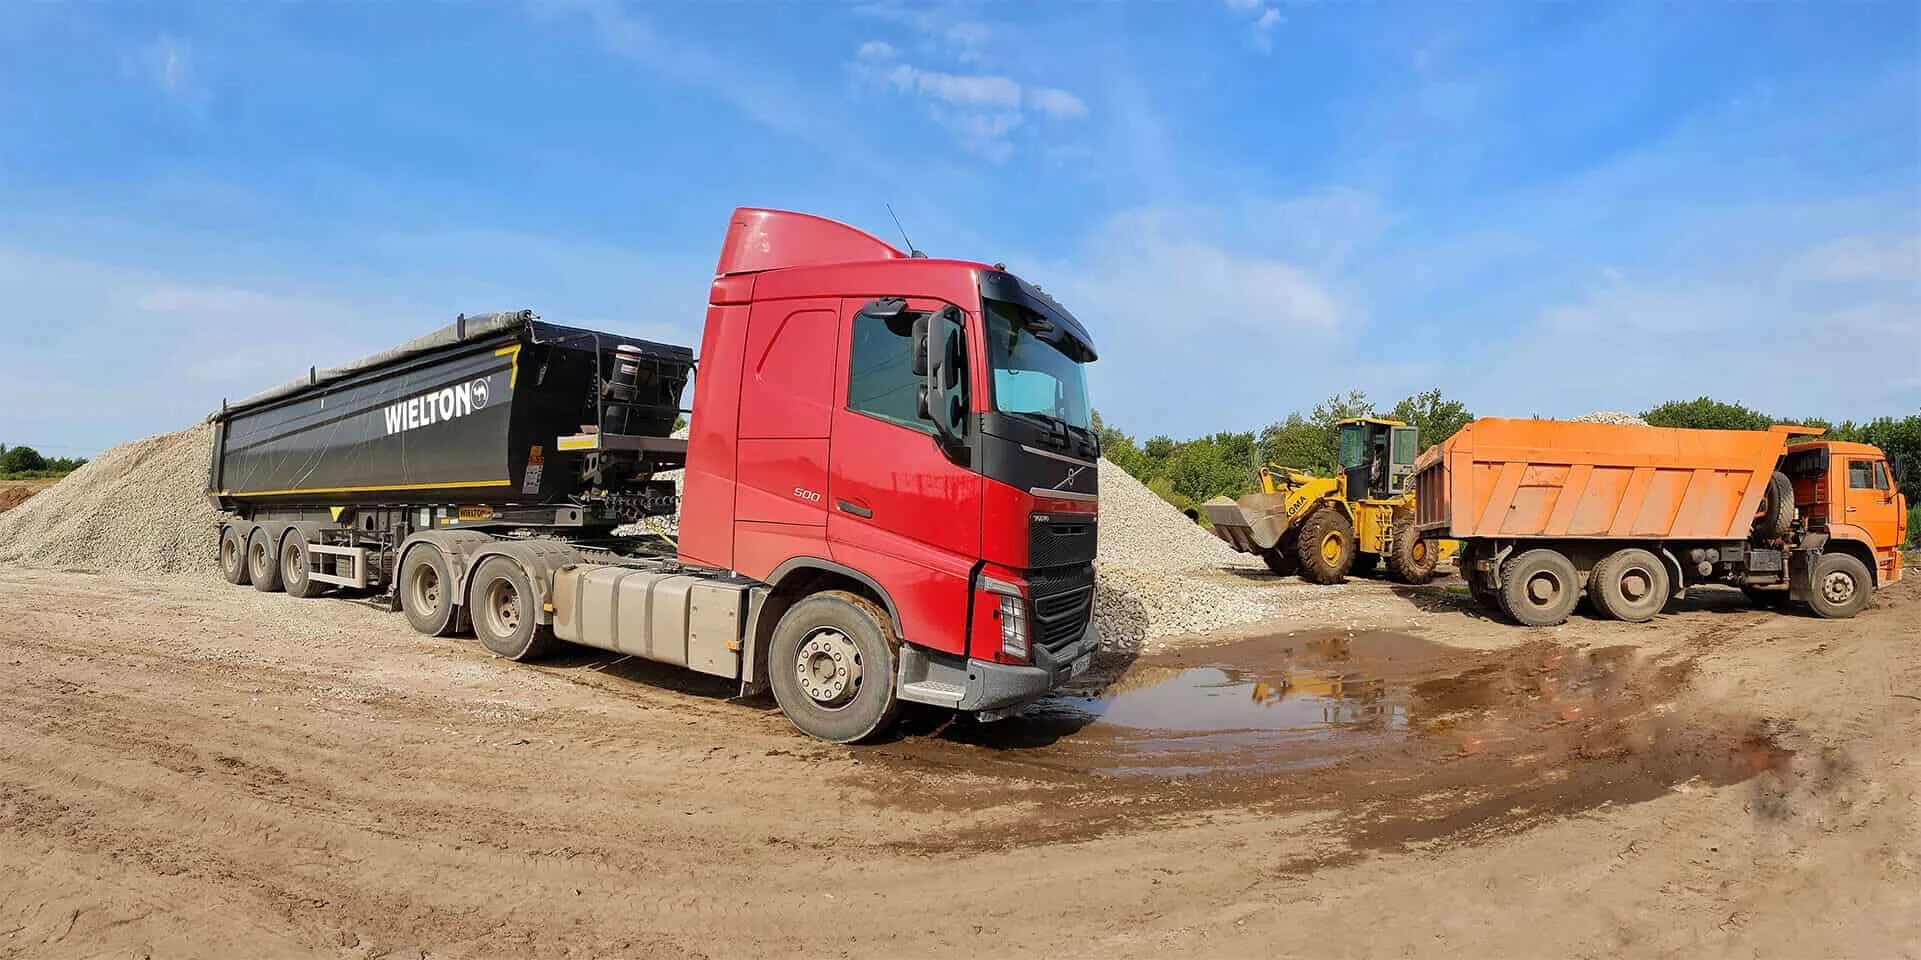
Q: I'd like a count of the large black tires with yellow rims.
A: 2